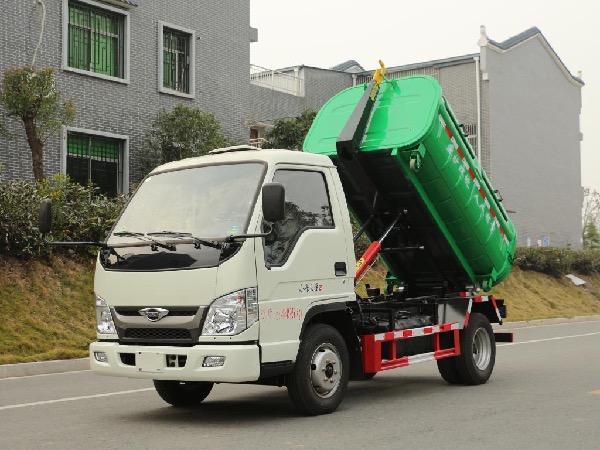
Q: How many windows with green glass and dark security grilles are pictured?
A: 3